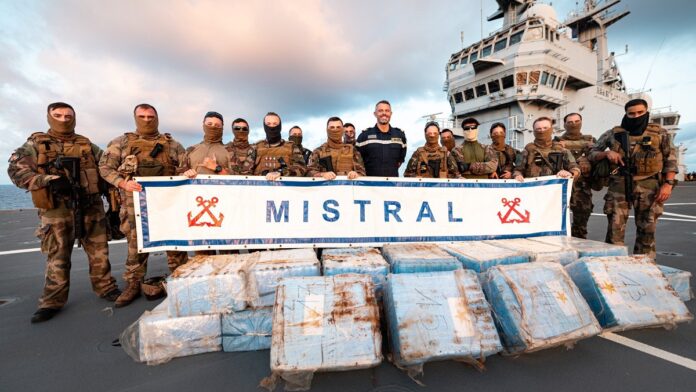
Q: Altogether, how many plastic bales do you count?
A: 14